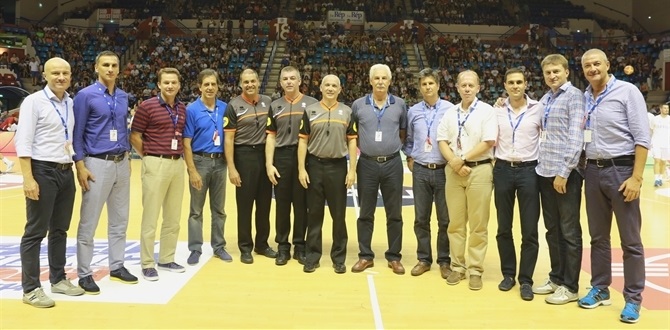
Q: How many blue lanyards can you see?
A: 10